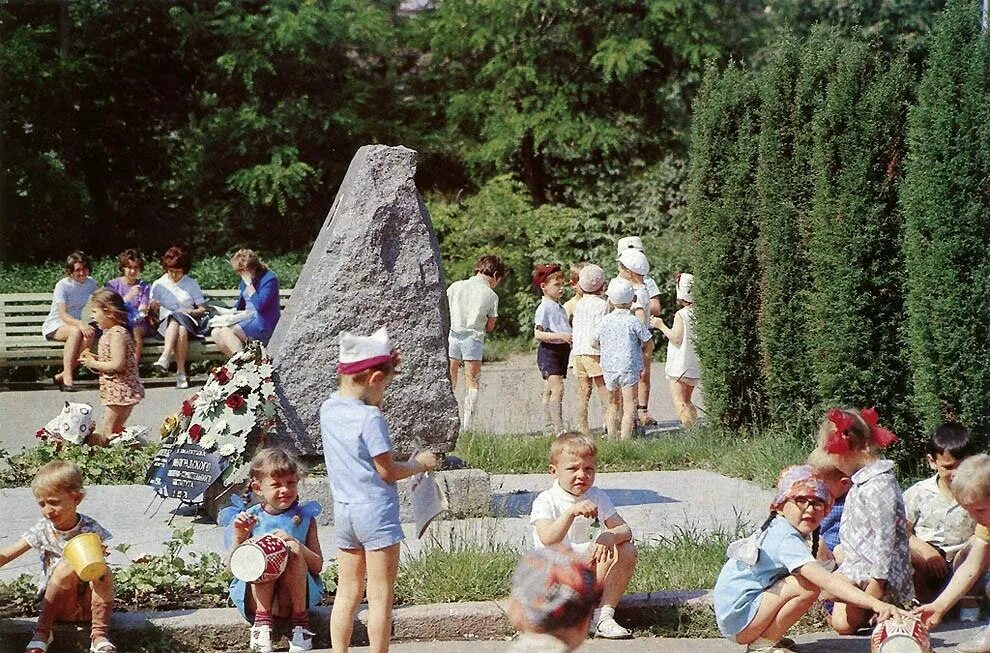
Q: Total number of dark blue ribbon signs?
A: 2